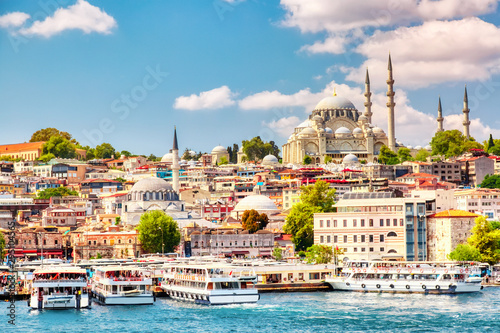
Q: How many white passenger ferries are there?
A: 4